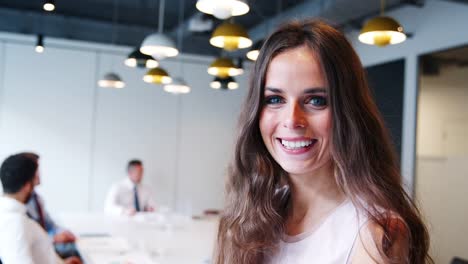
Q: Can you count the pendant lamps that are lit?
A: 11